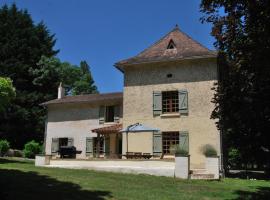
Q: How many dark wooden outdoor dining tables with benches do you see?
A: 1